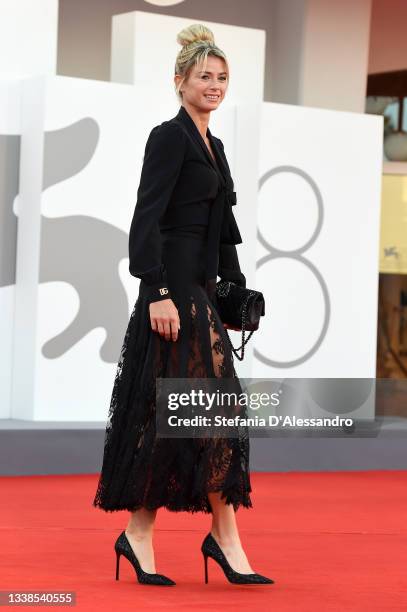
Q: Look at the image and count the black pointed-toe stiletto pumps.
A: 2